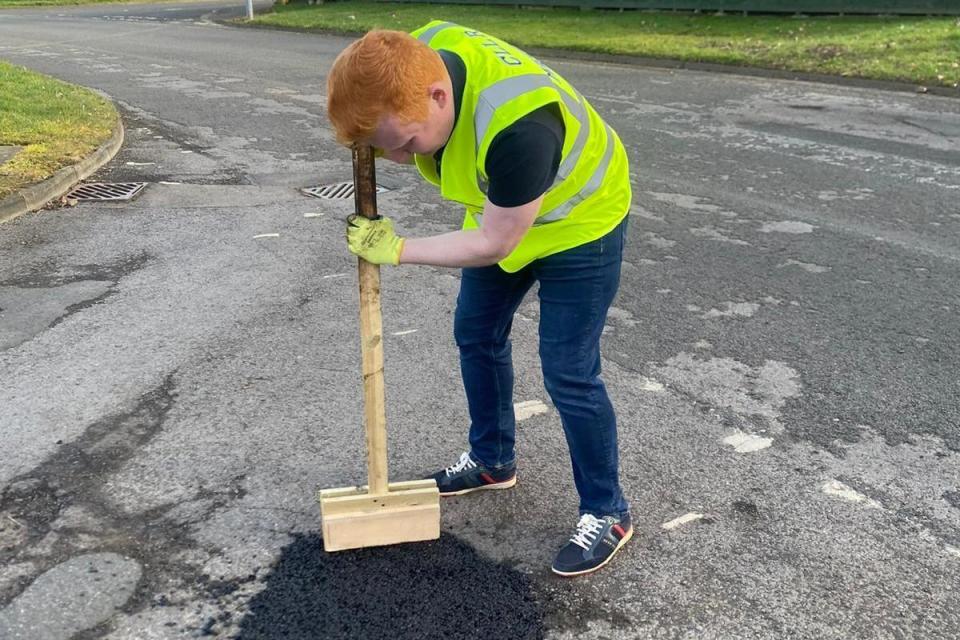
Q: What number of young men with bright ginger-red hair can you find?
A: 1